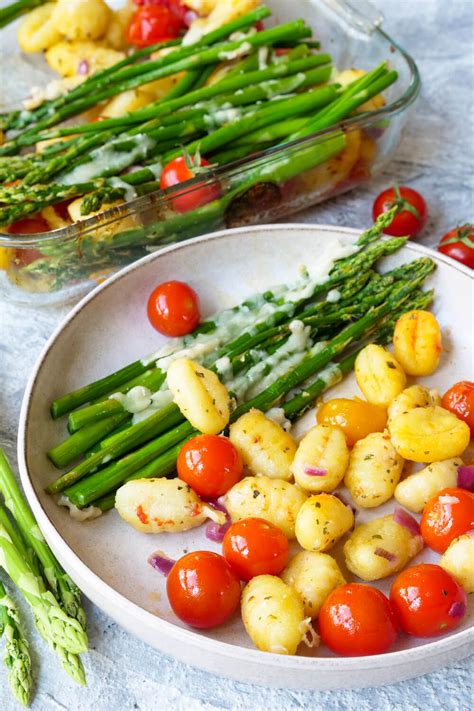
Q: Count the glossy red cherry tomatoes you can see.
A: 12